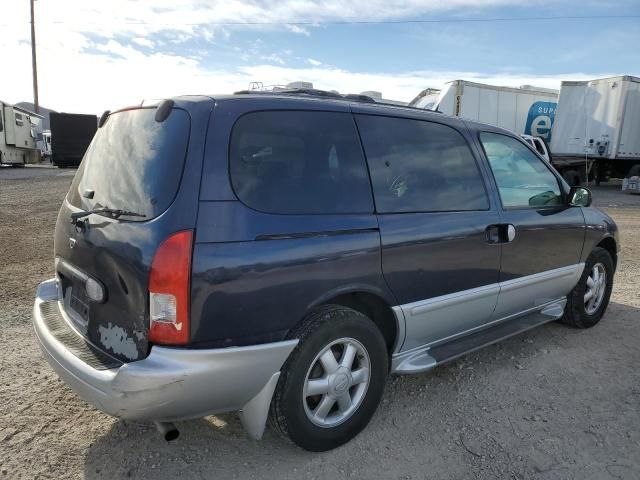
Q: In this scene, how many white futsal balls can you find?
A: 0